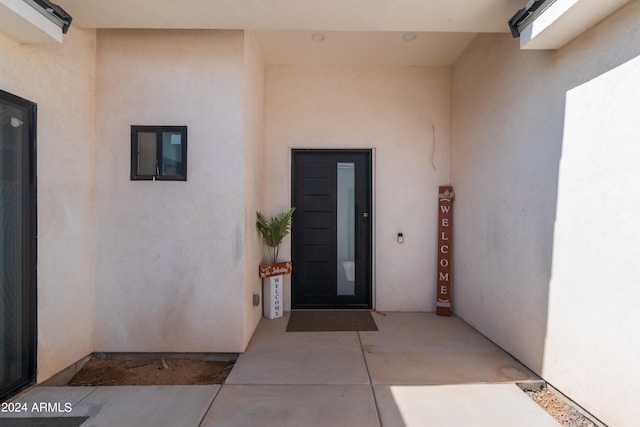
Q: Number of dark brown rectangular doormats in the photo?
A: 1